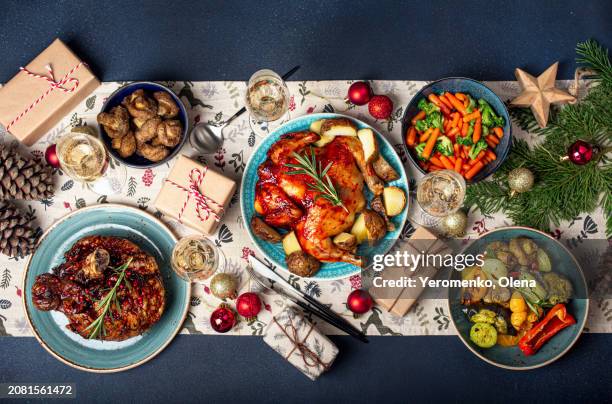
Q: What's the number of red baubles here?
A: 7